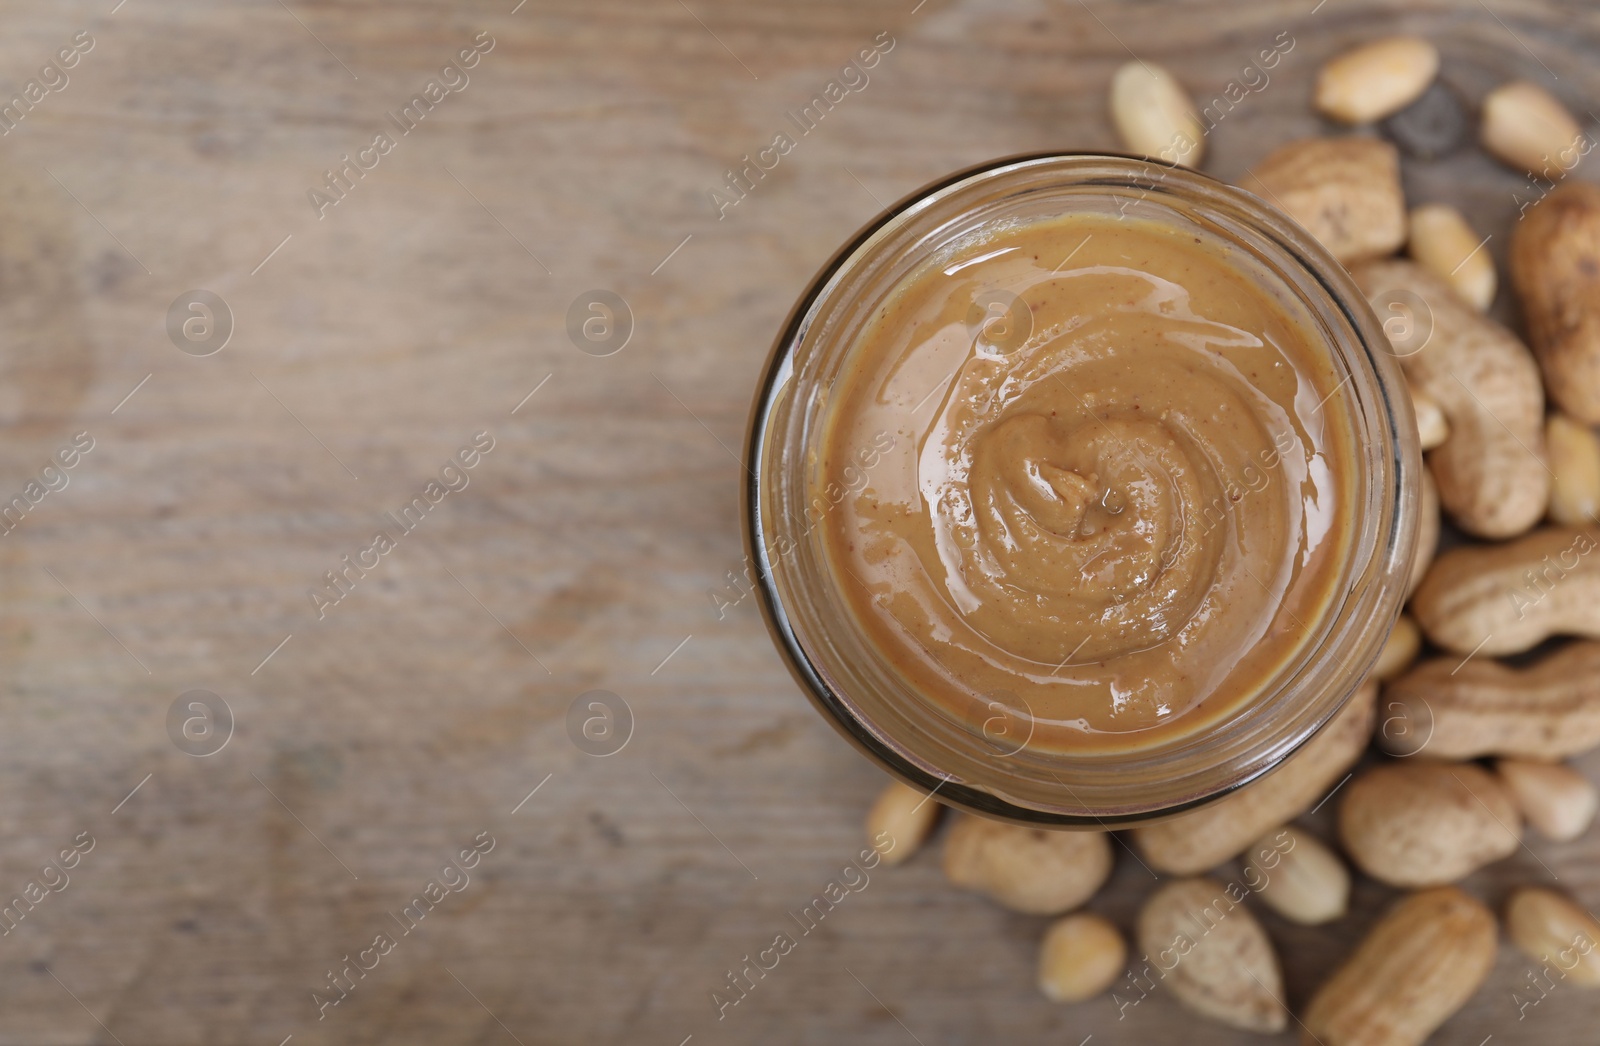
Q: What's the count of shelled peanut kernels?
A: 12